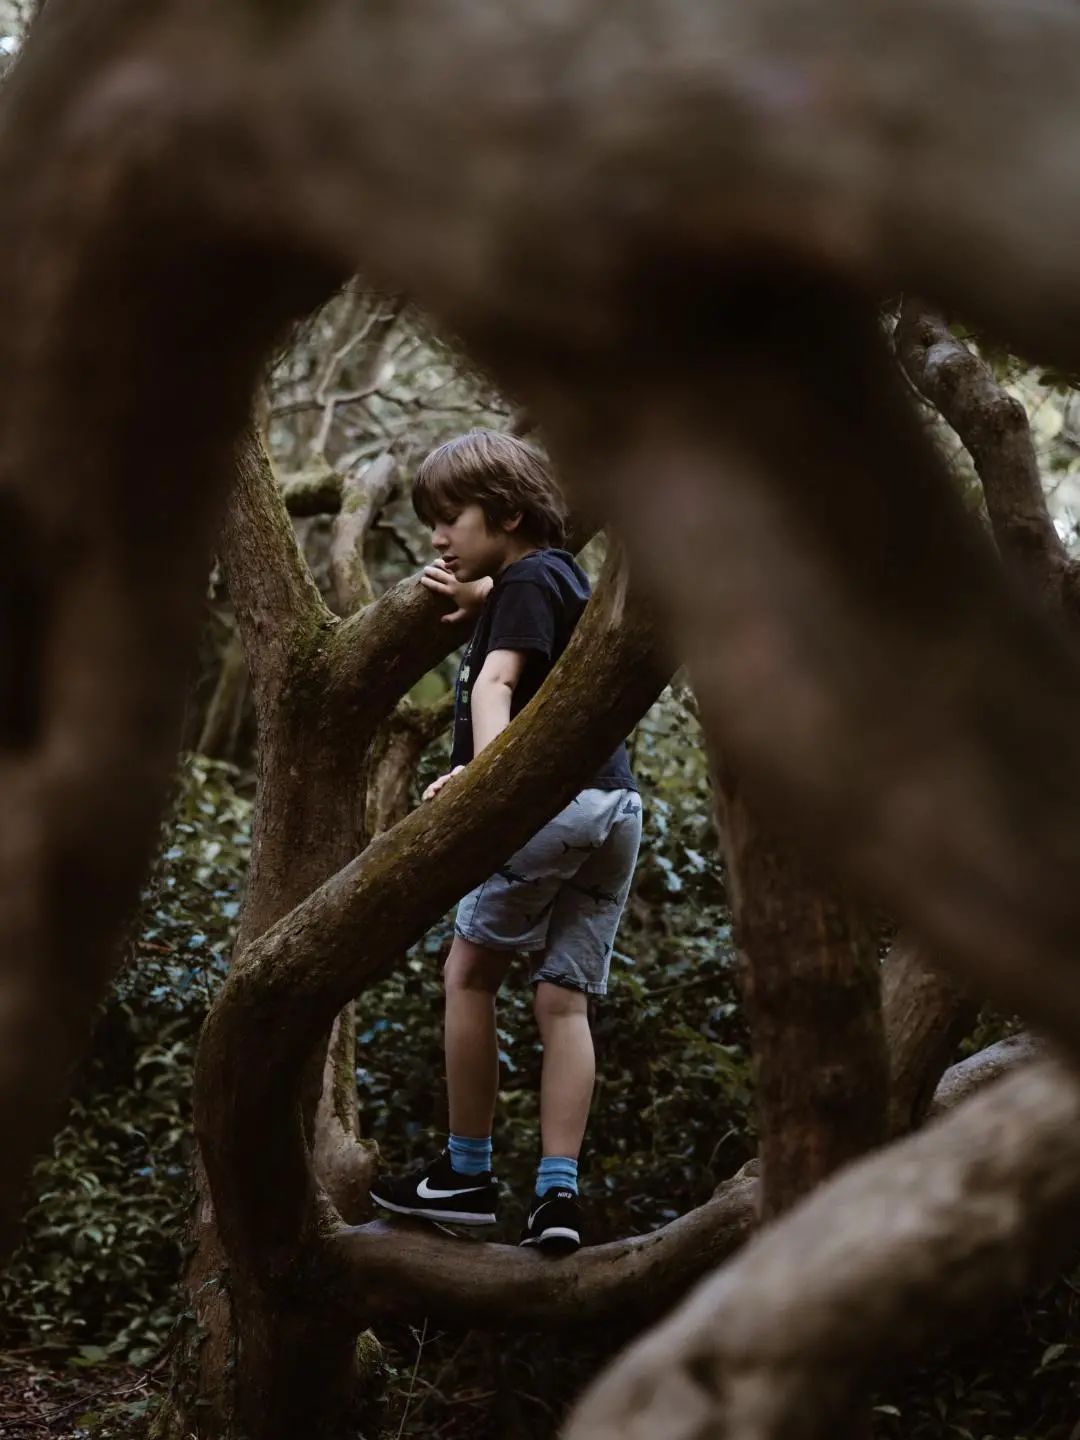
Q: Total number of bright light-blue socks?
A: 2